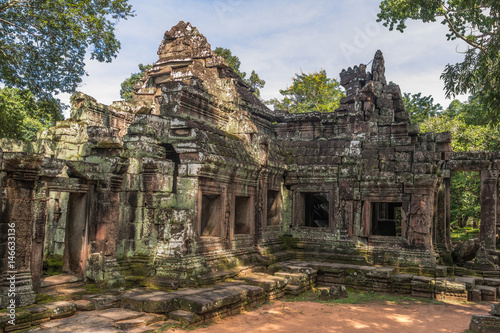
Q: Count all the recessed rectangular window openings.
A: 5